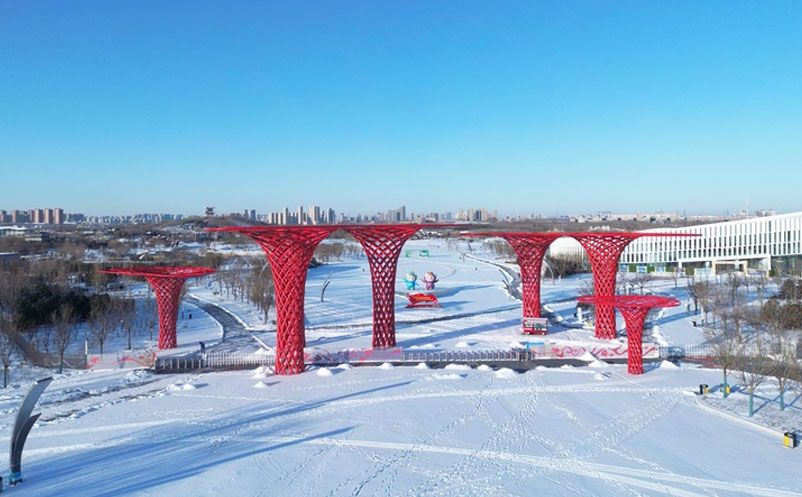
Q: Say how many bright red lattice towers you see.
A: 6